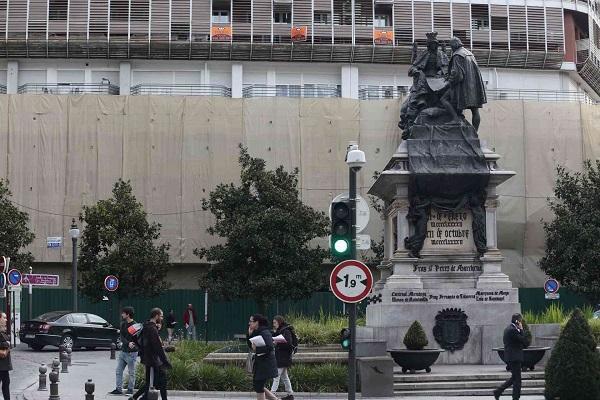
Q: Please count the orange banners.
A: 3